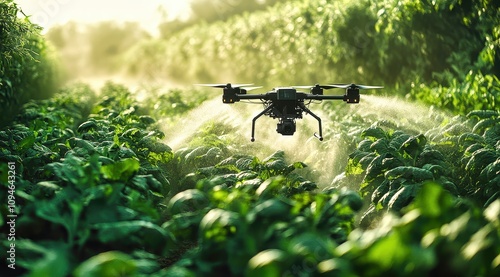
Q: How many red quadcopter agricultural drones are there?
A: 0